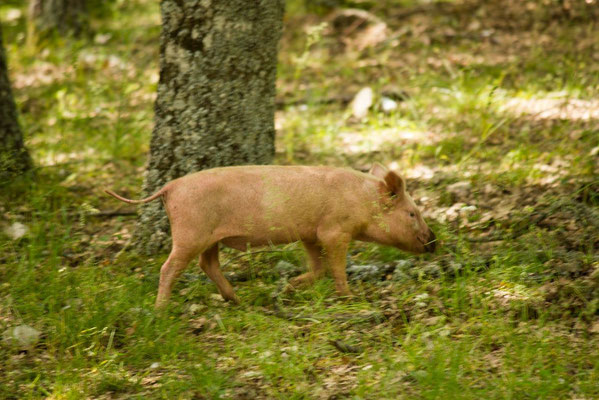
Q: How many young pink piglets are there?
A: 1